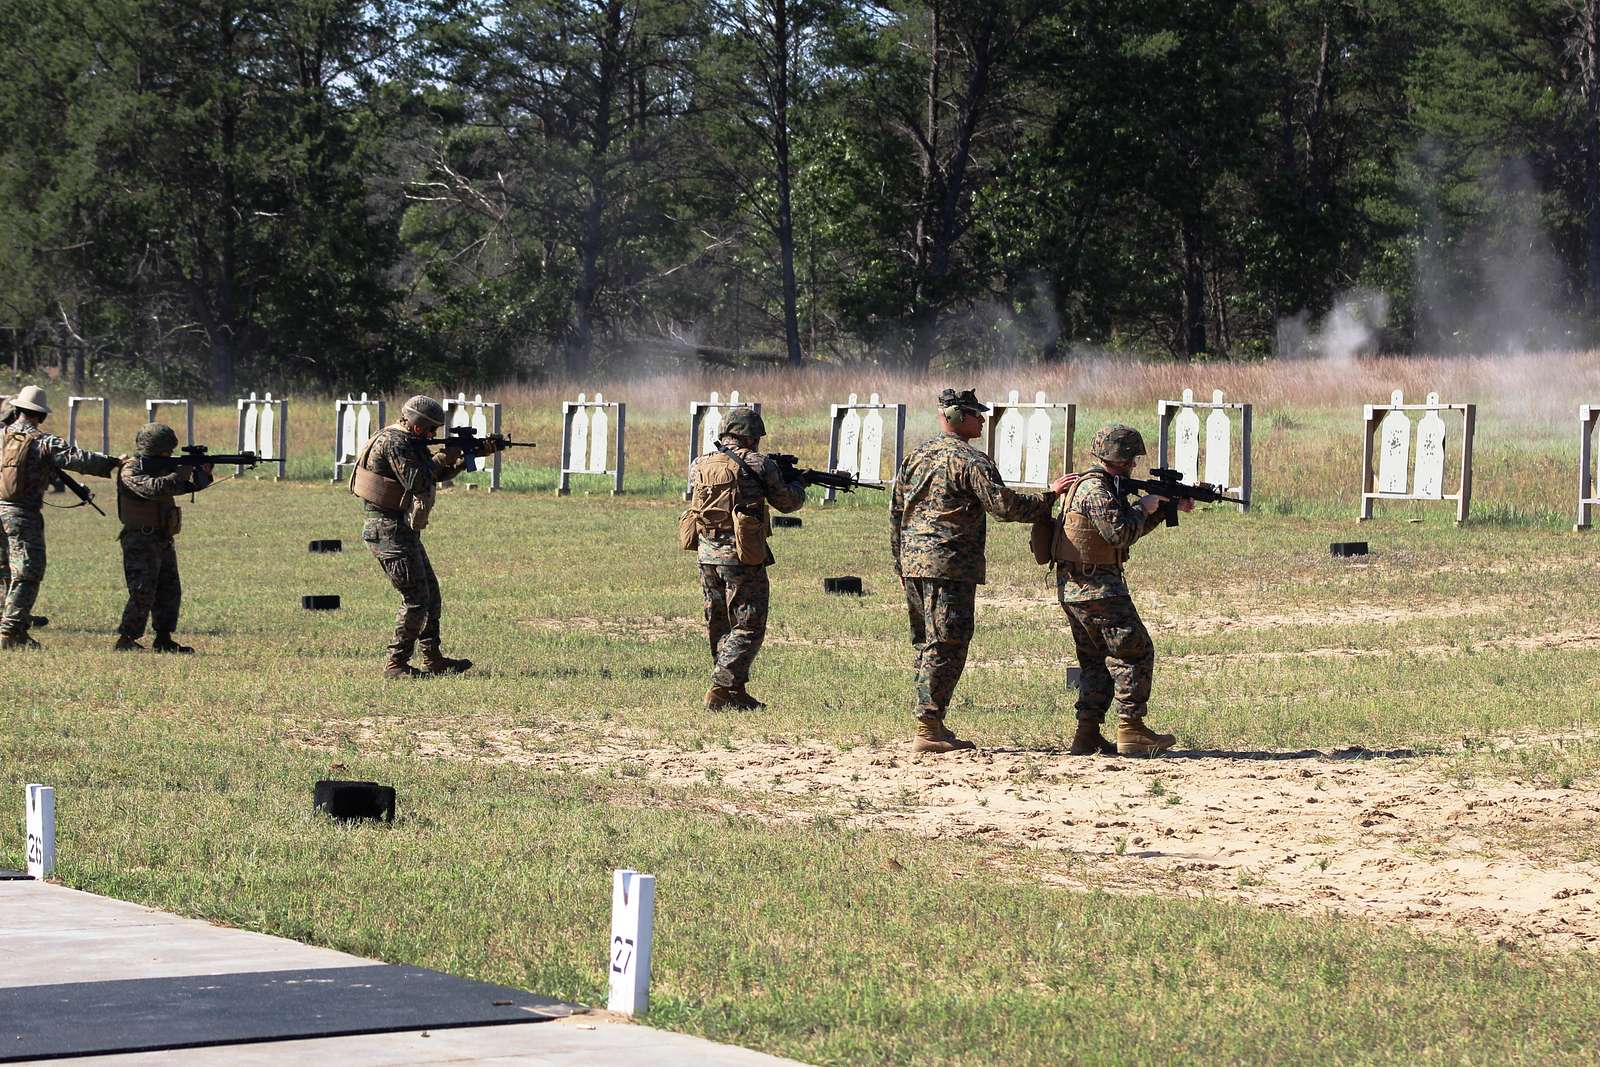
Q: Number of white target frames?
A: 12